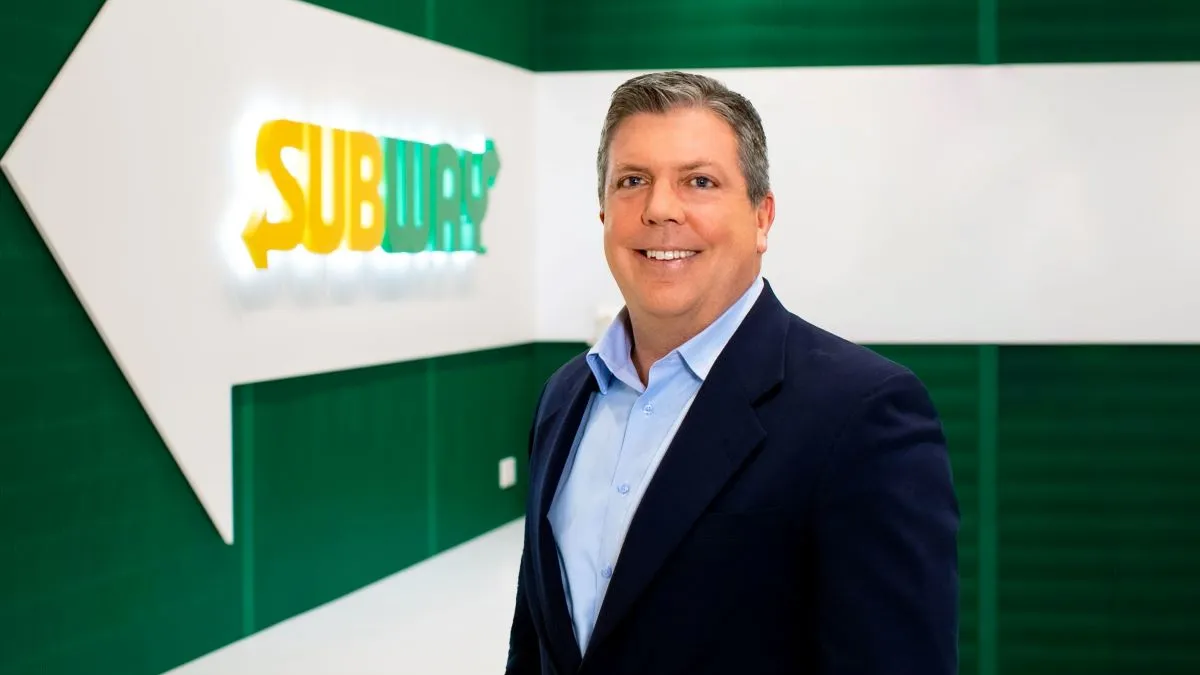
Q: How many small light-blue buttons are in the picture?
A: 3